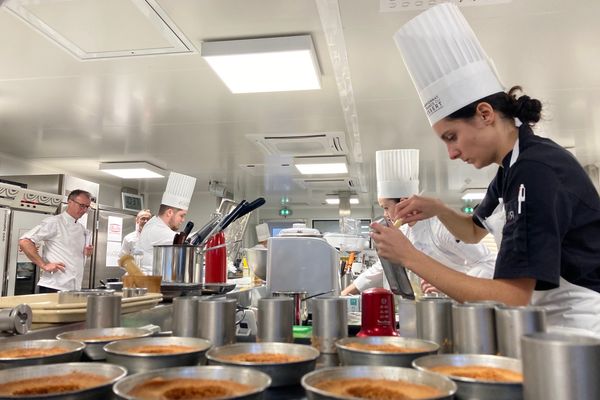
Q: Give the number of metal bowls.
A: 9